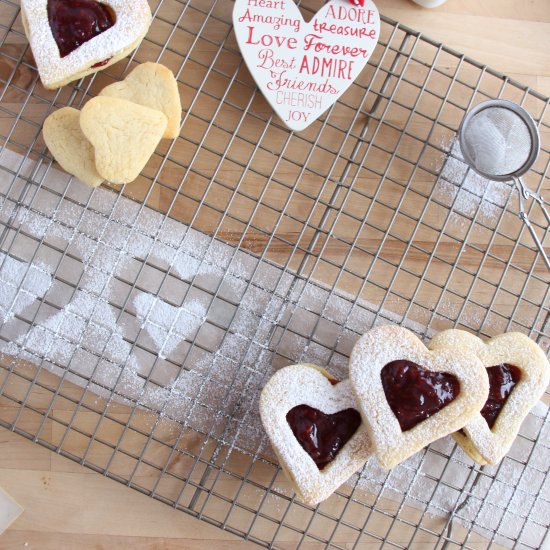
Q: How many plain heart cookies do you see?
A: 3